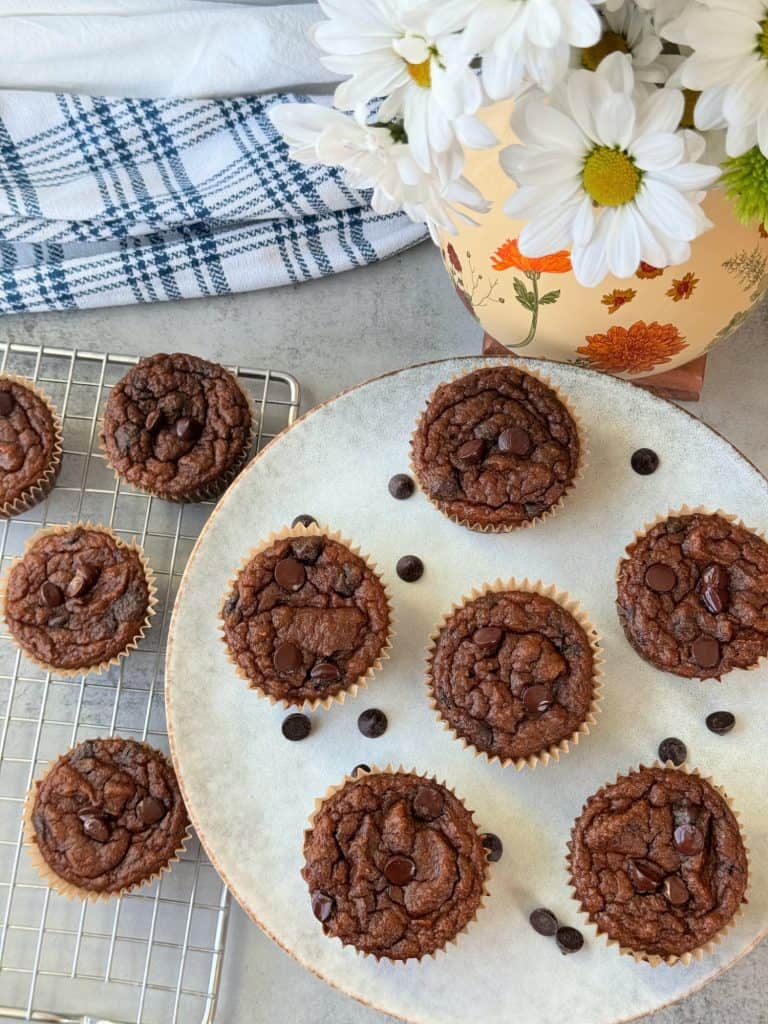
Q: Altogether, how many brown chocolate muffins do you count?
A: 10